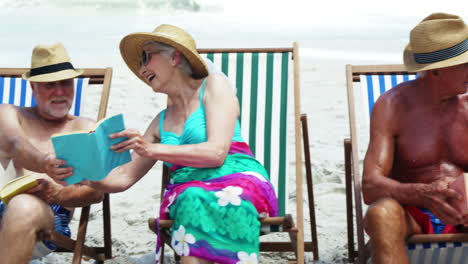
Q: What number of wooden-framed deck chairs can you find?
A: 3